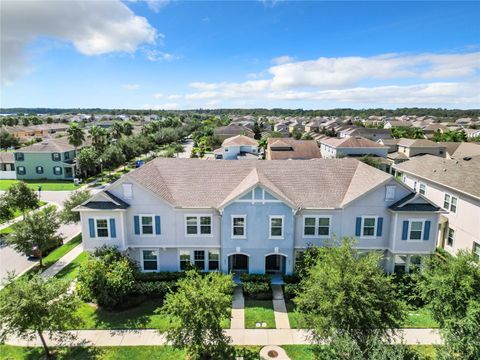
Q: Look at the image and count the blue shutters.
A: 8